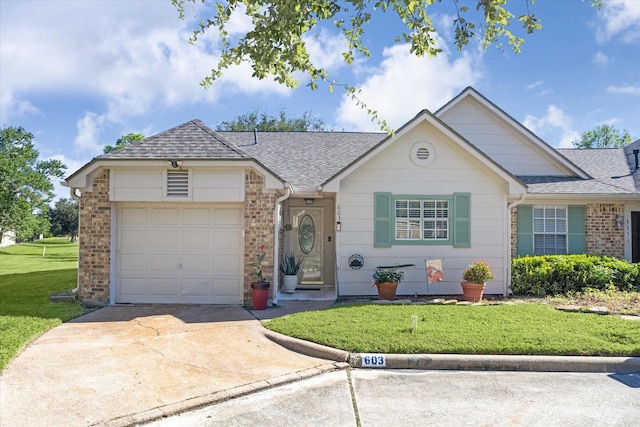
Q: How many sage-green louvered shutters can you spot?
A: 4